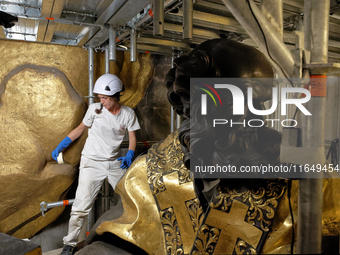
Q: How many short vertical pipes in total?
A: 4